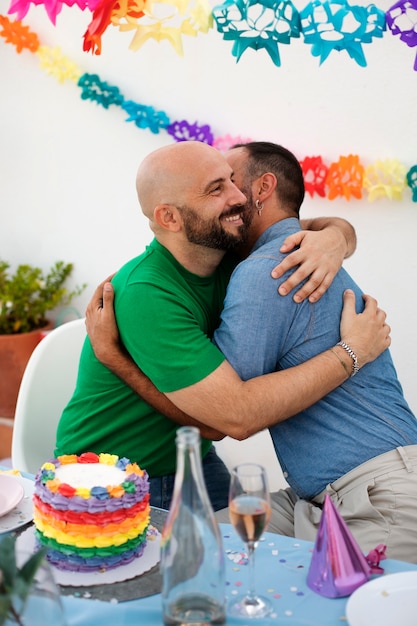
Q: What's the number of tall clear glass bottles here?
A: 1